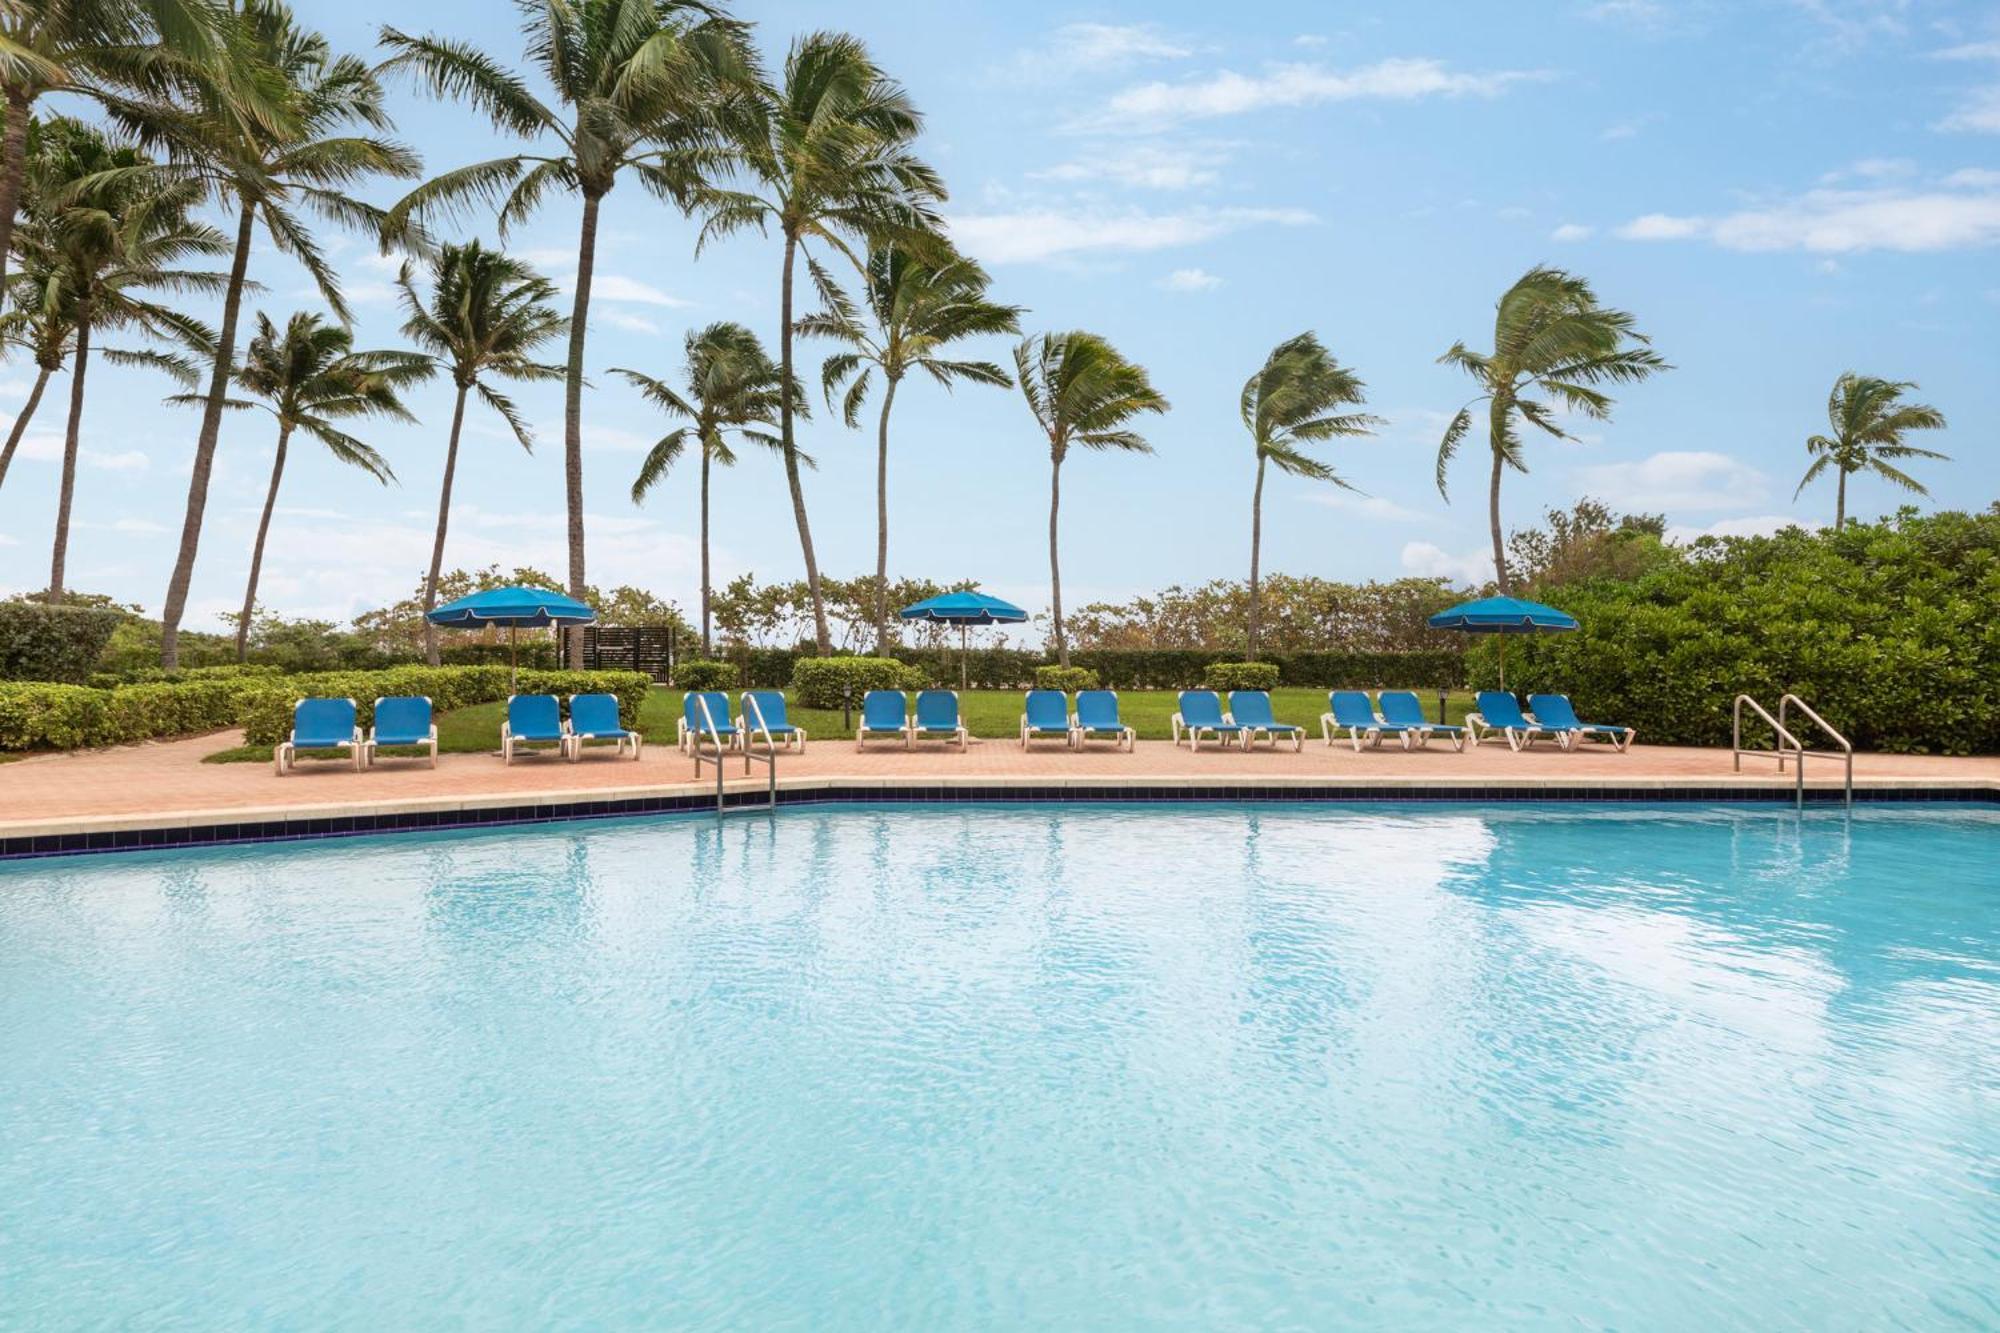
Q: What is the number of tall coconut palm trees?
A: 14